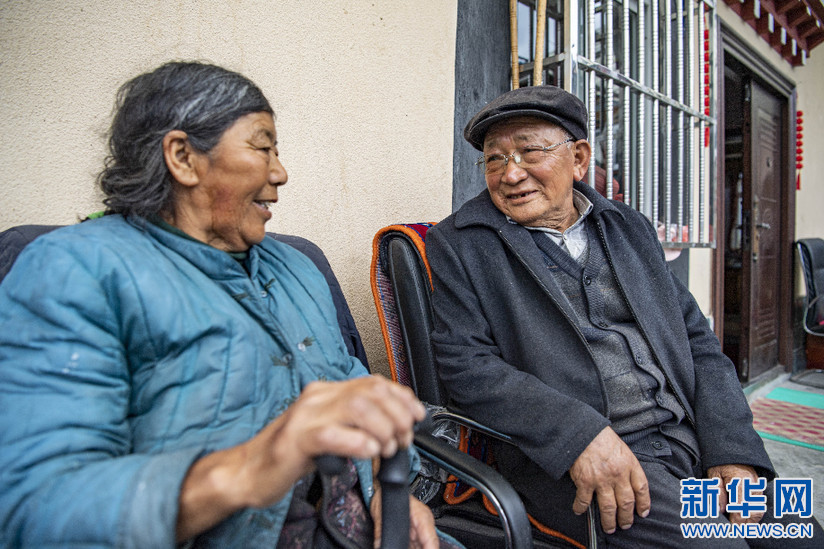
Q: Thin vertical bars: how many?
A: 9